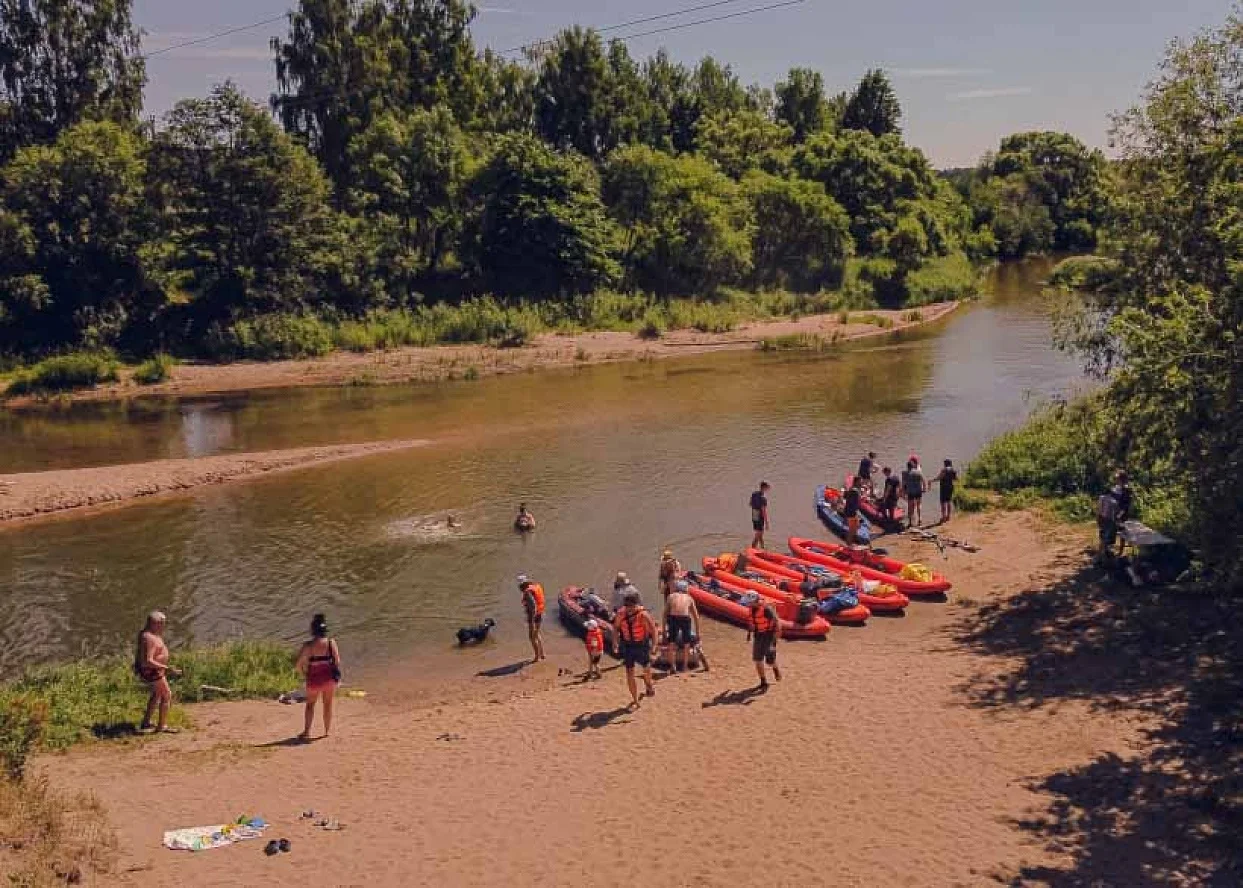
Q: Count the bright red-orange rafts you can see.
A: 4